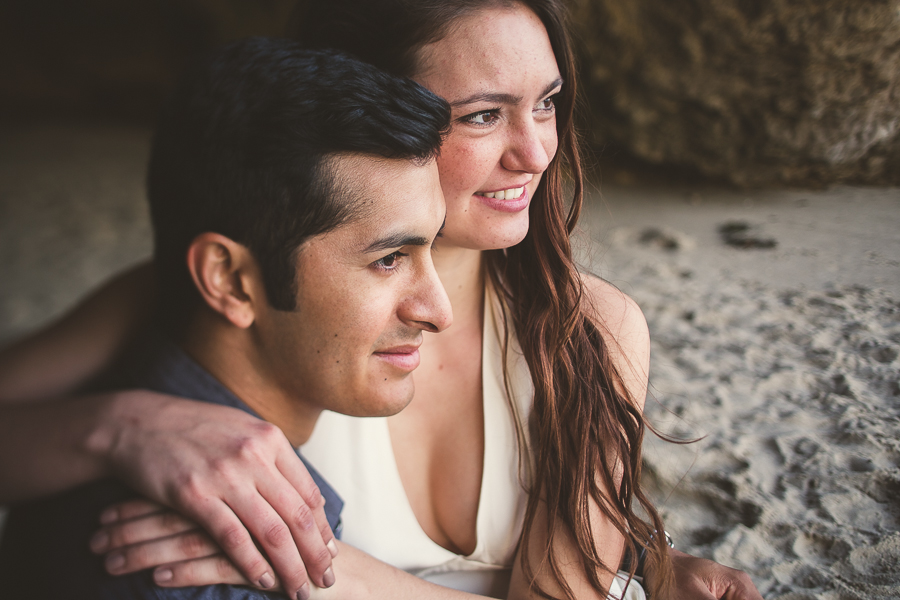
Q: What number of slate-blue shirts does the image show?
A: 1